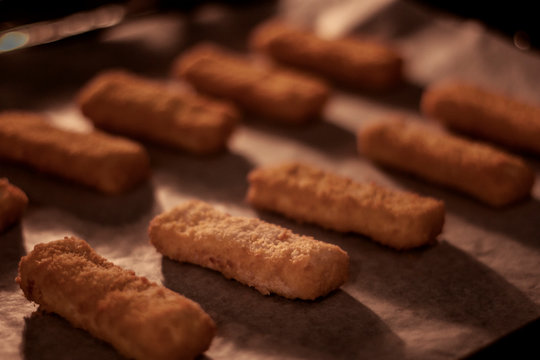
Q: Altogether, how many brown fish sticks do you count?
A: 10